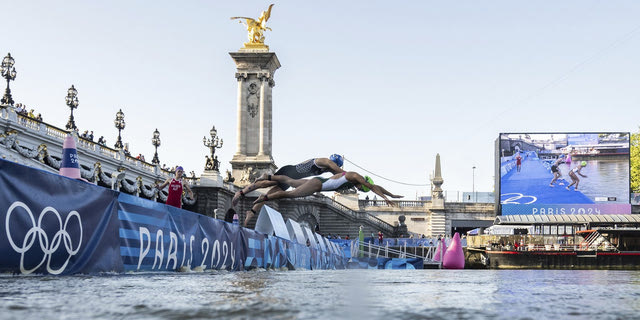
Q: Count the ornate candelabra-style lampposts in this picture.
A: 5